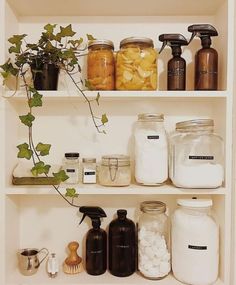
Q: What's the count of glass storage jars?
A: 9